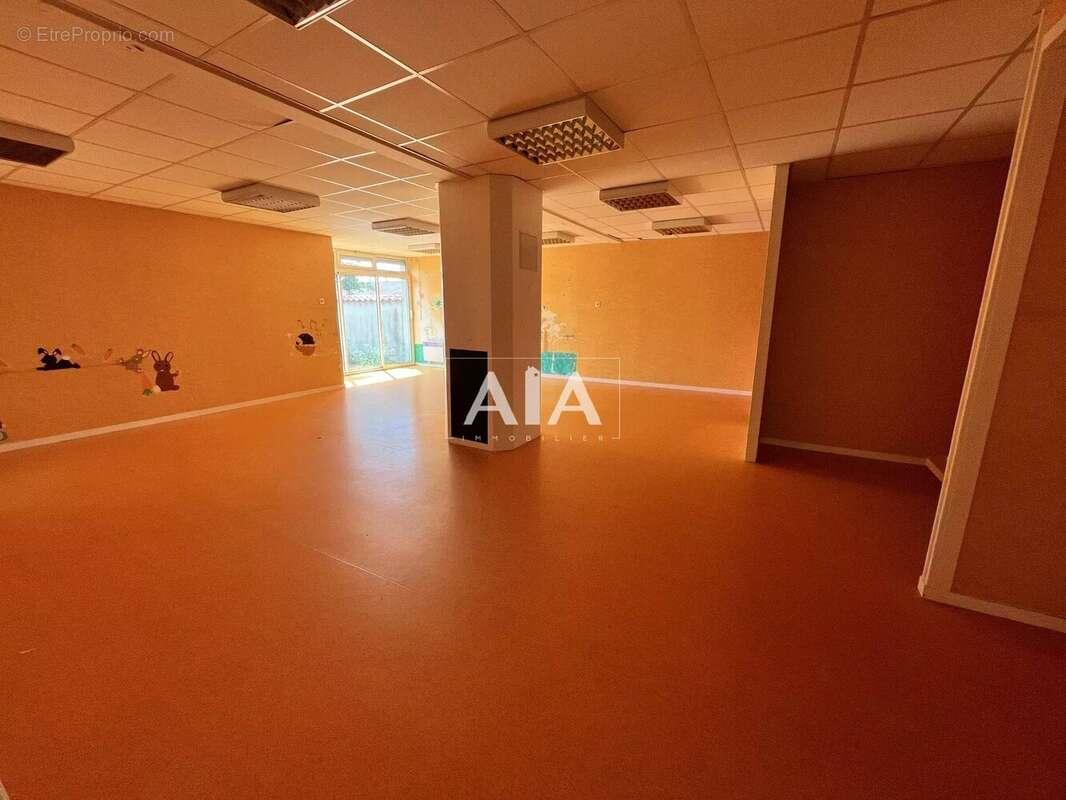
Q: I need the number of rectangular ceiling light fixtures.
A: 9